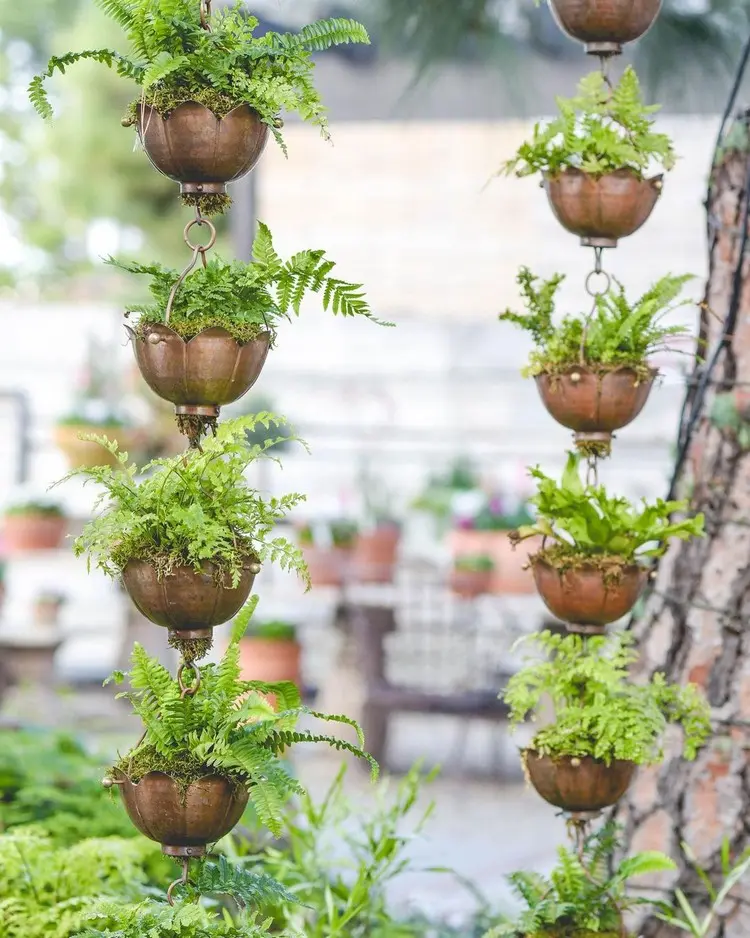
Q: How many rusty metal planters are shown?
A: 9